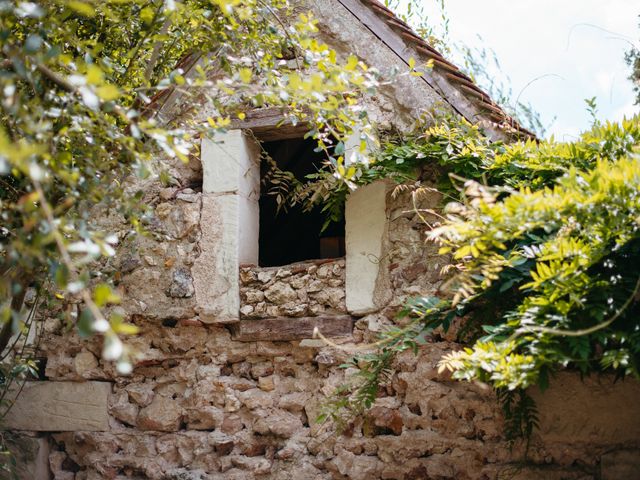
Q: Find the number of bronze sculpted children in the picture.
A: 0